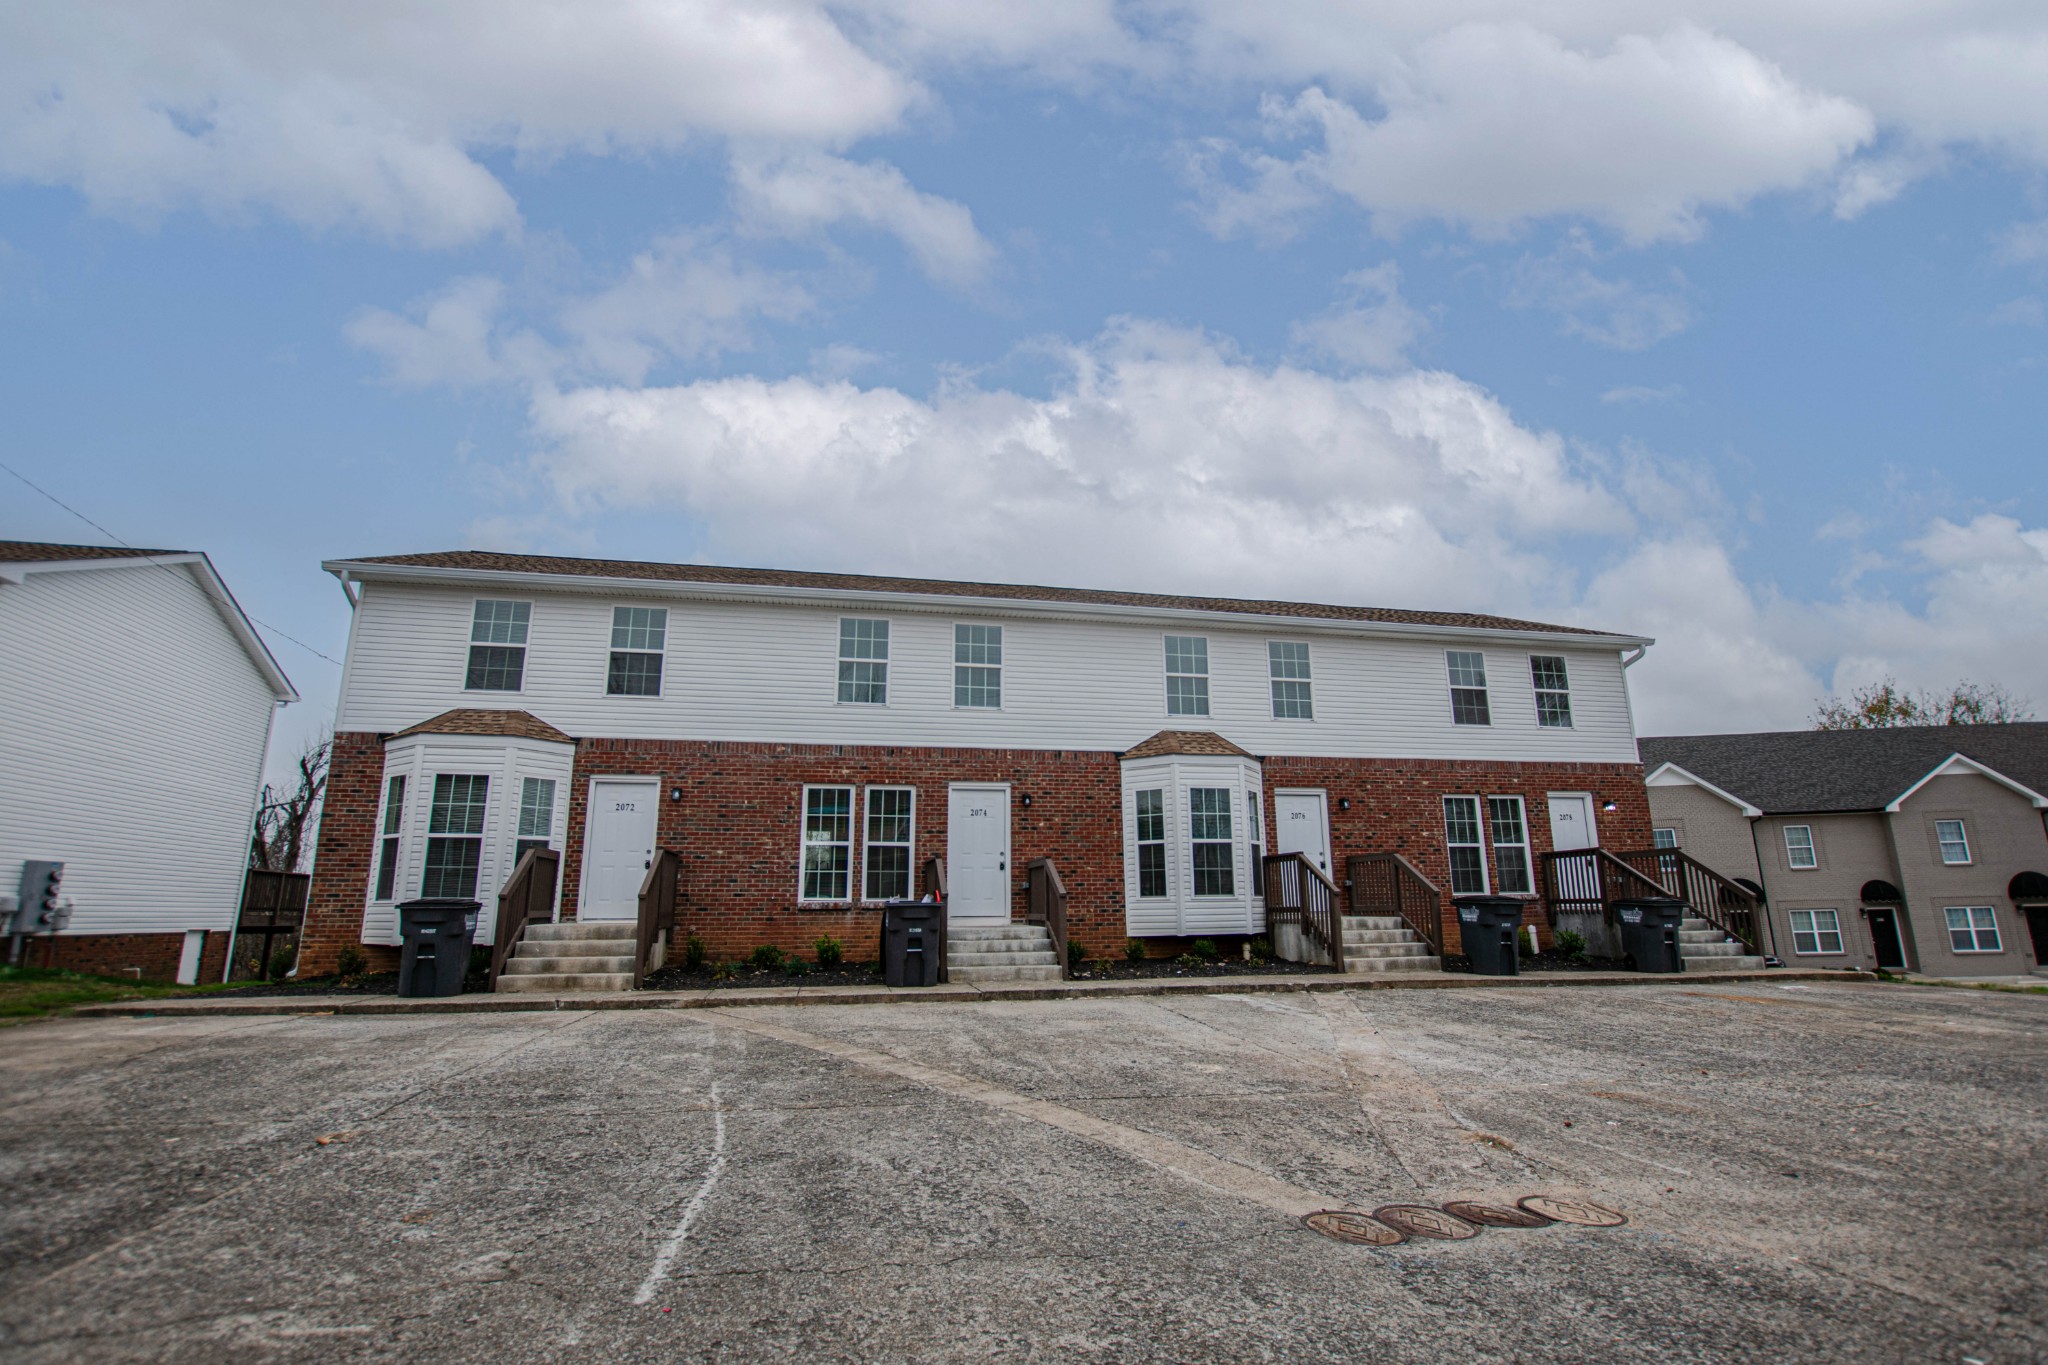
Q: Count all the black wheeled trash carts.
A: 4